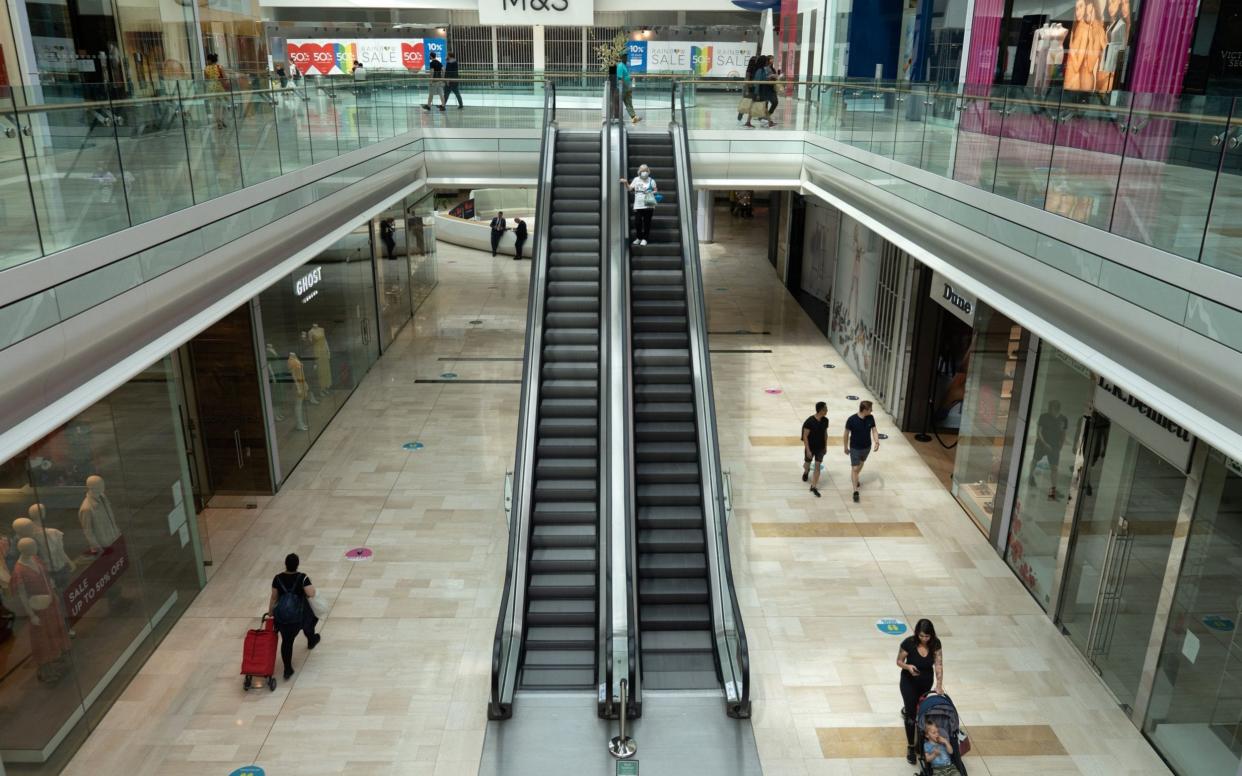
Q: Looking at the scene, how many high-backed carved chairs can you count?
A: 0